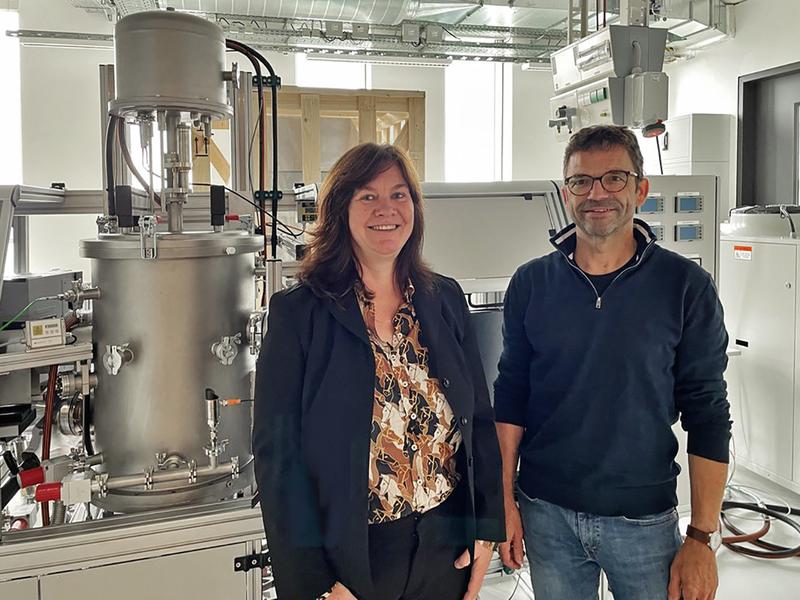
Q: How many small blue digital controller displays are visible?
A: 4